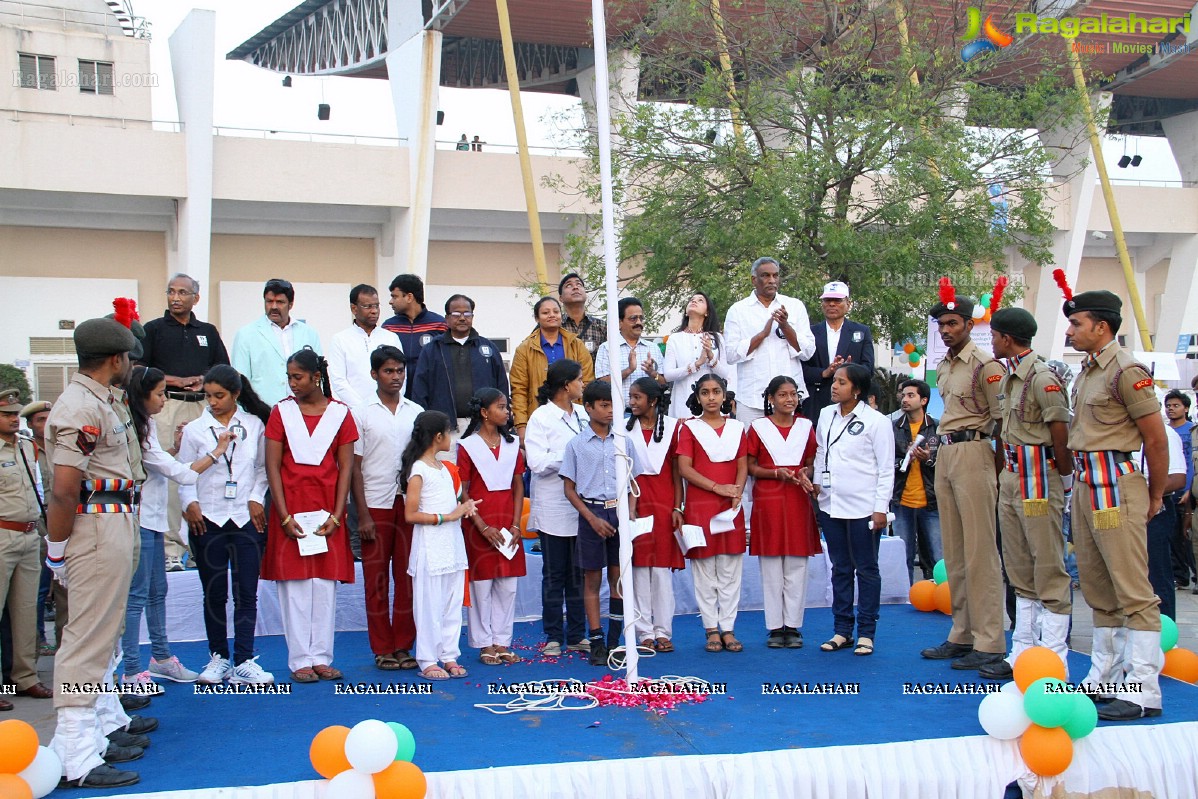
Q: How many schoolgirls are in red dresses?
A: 5